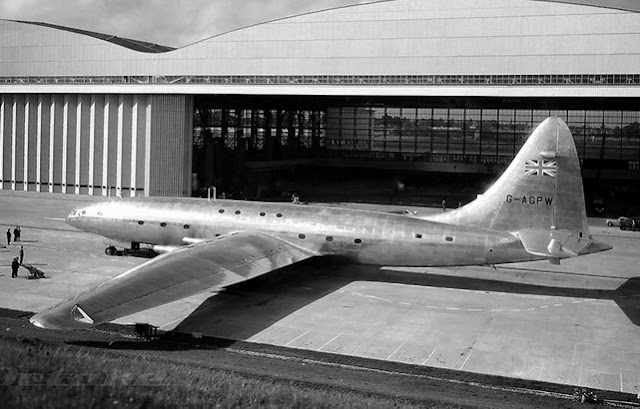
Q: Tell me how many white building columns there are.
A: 12